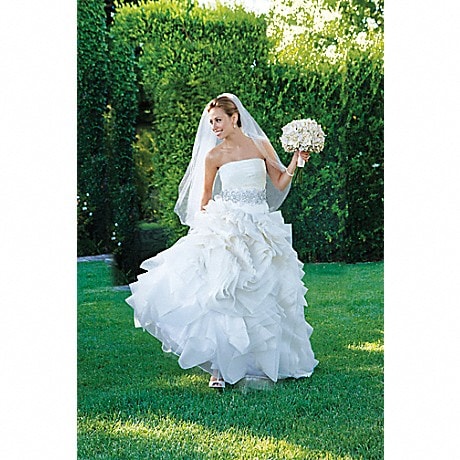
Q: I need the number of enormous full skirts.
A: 1